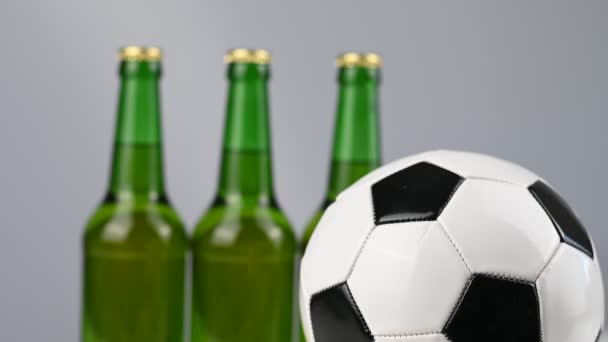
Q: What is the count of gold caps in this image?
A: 3